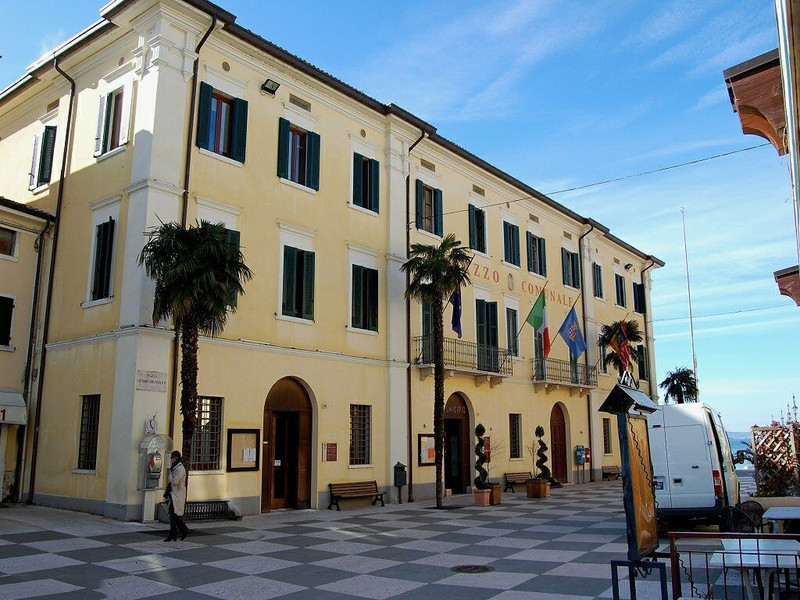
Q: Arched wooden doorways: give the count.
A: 3